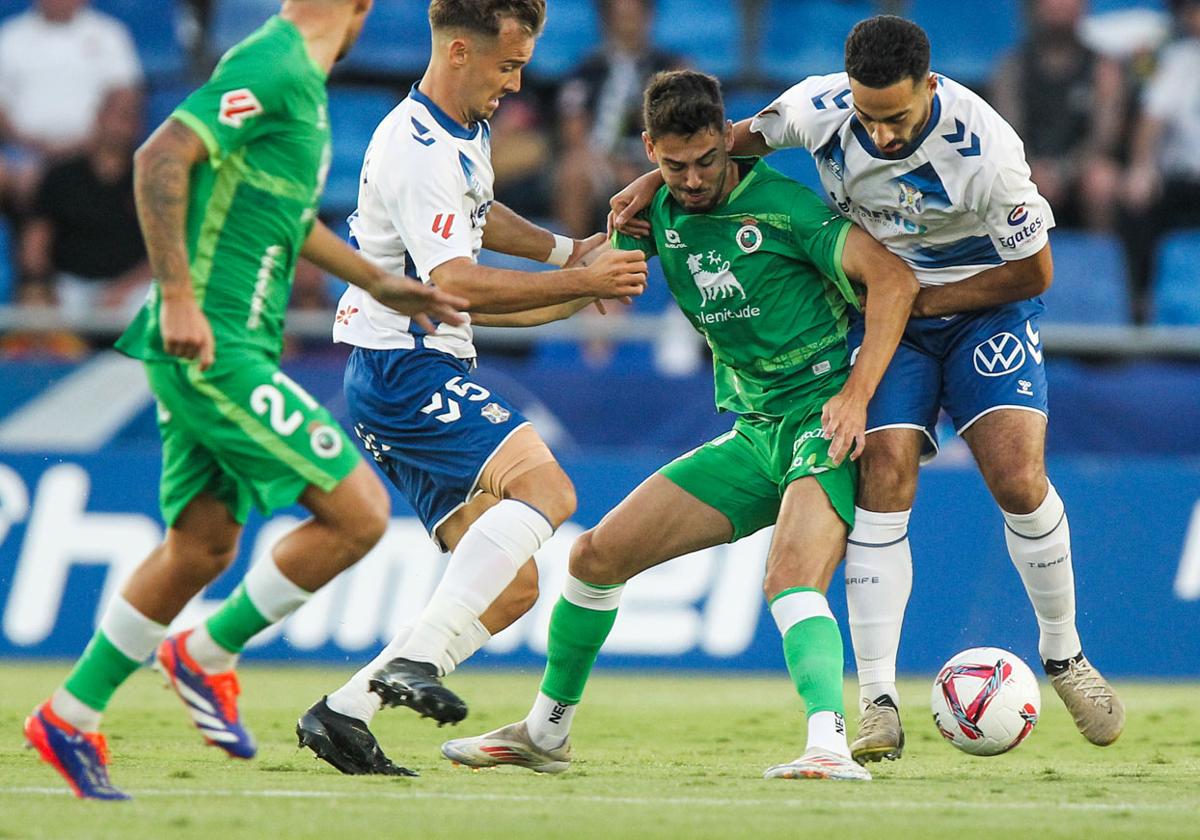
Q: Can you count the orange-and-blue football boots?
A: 2